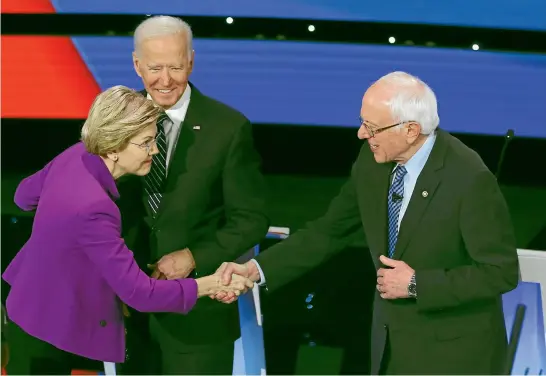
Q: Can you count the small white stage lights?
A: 4